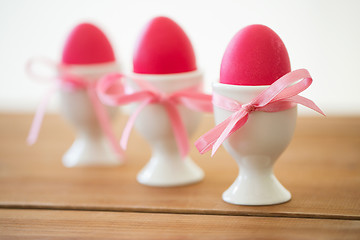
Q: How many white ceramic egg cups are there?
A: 3